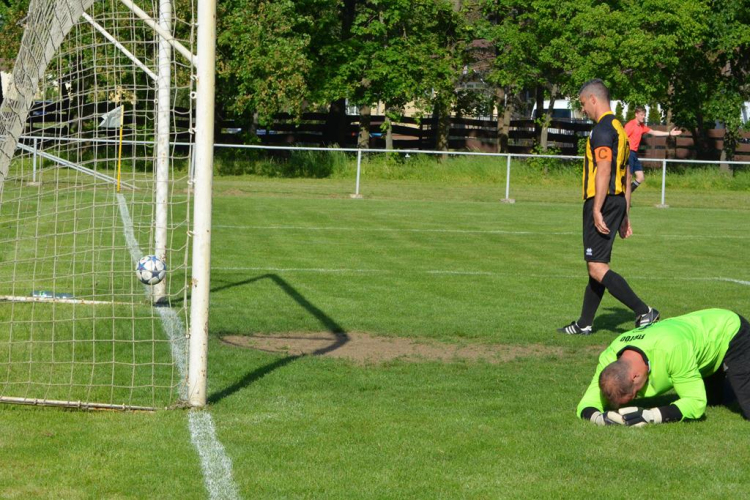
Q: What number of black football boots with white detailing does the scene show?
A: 2